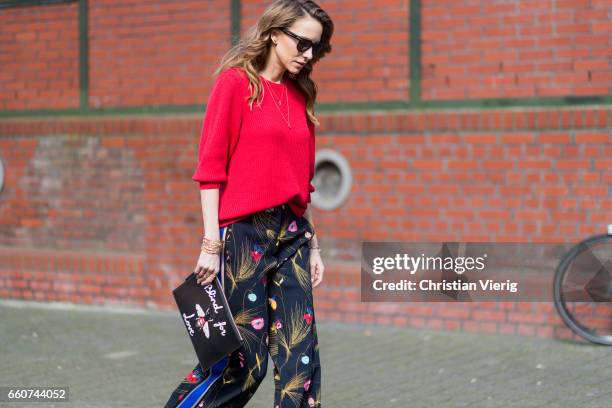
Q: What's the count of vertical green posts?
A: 3